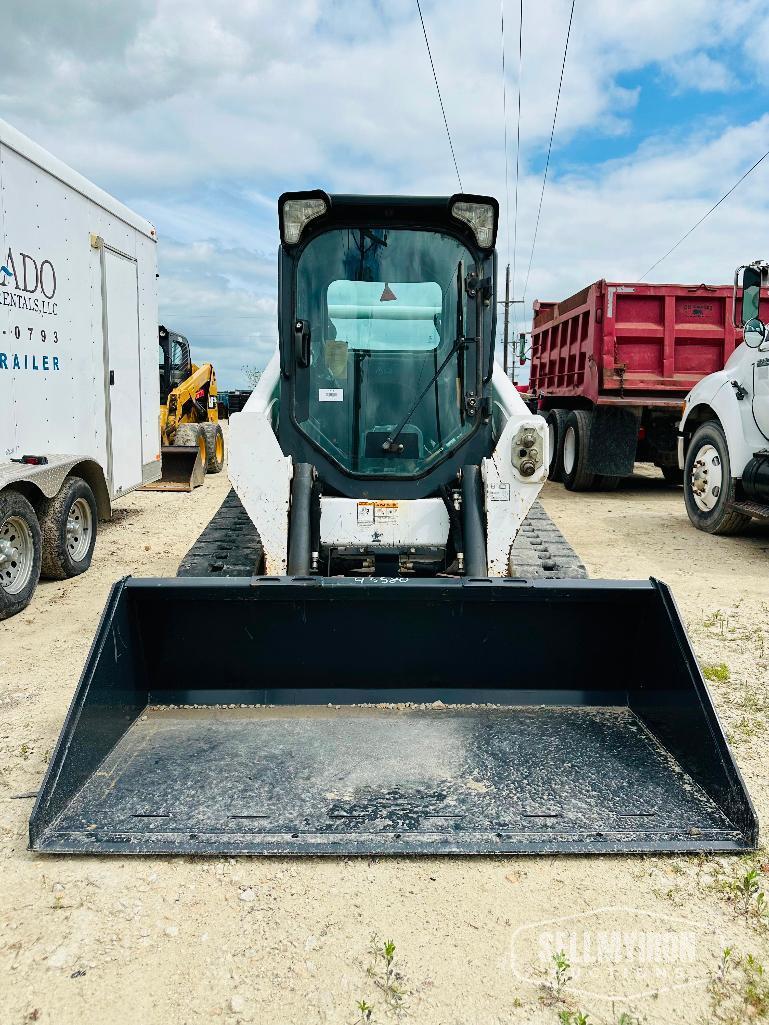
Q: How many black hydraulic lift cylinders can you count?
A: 2